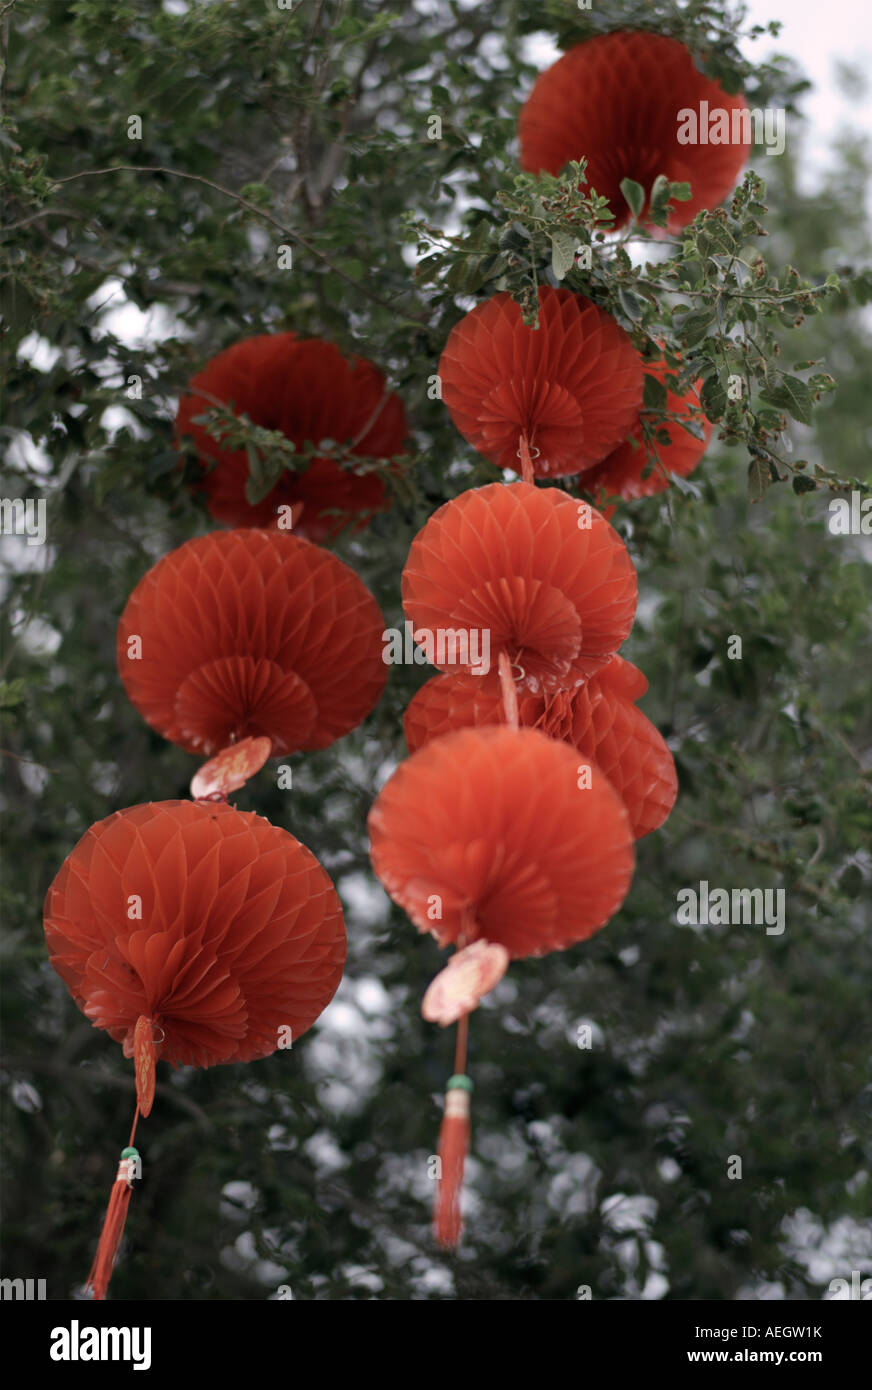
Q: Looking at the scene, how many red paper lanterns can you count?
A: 9